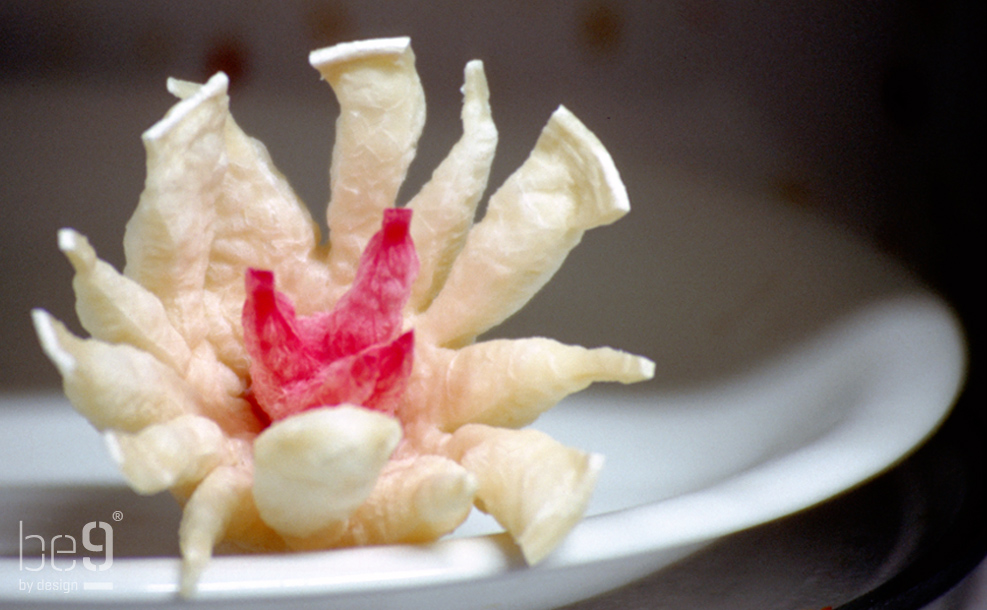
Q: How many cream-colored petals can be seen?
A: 13